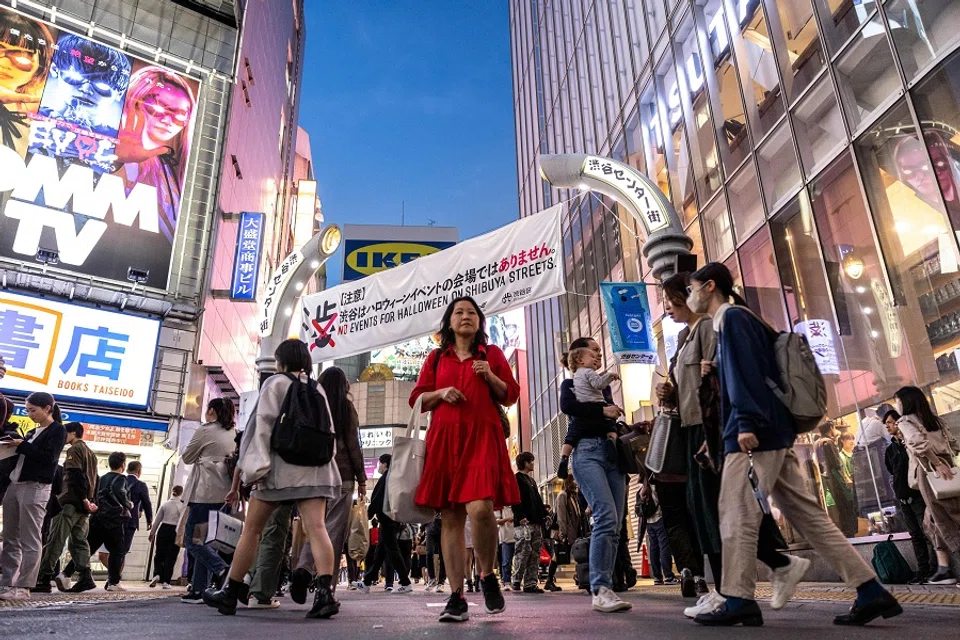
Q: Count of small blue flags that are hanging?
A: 1